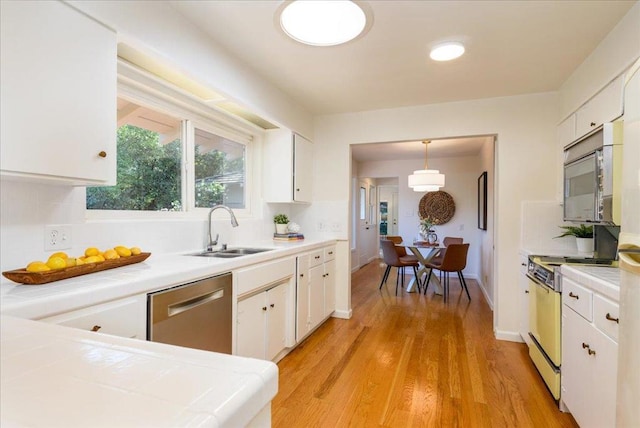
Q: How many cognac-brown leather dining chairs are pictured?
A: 4